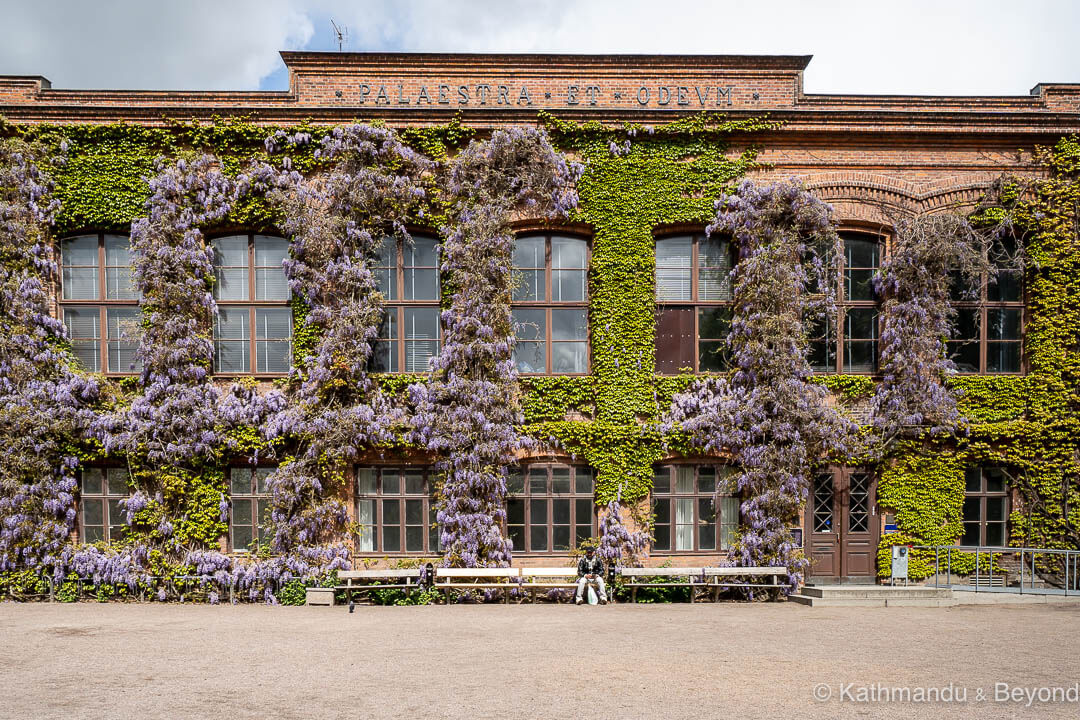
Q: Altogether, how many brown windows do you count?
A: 13